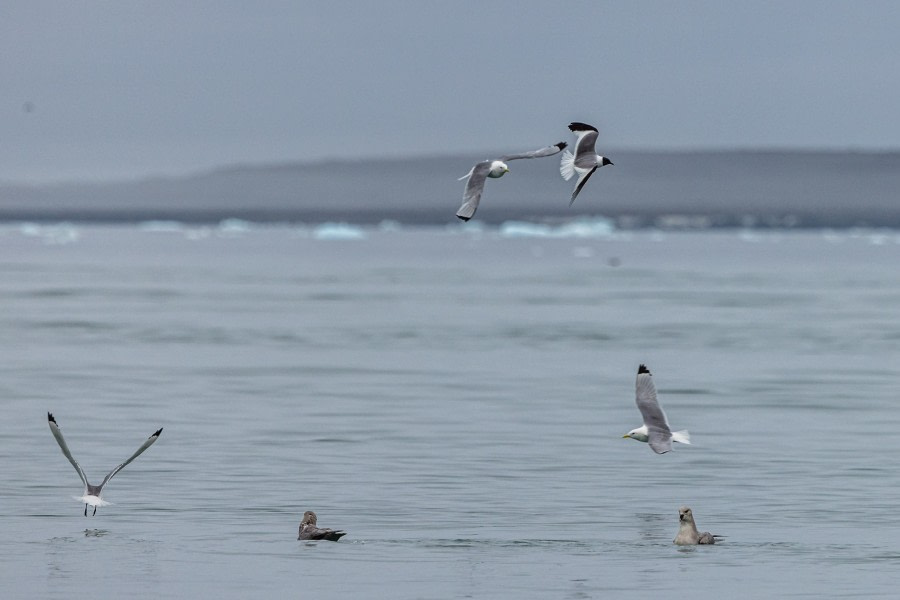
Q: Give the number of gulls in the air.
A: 4